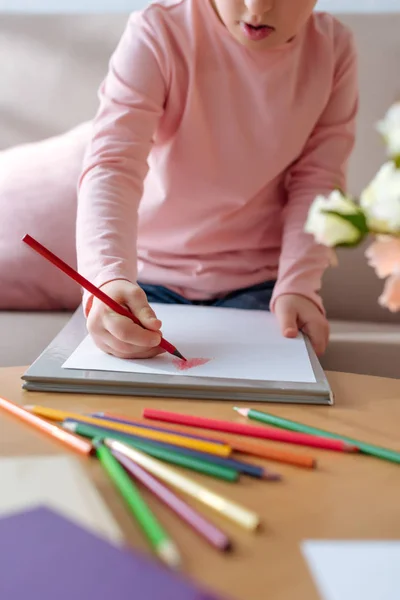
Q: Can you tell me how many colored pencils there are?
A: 12